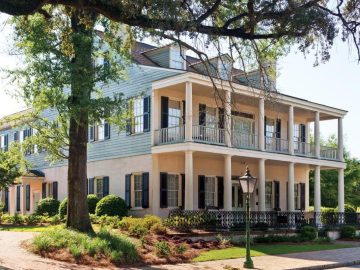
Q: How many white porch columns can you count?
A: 12